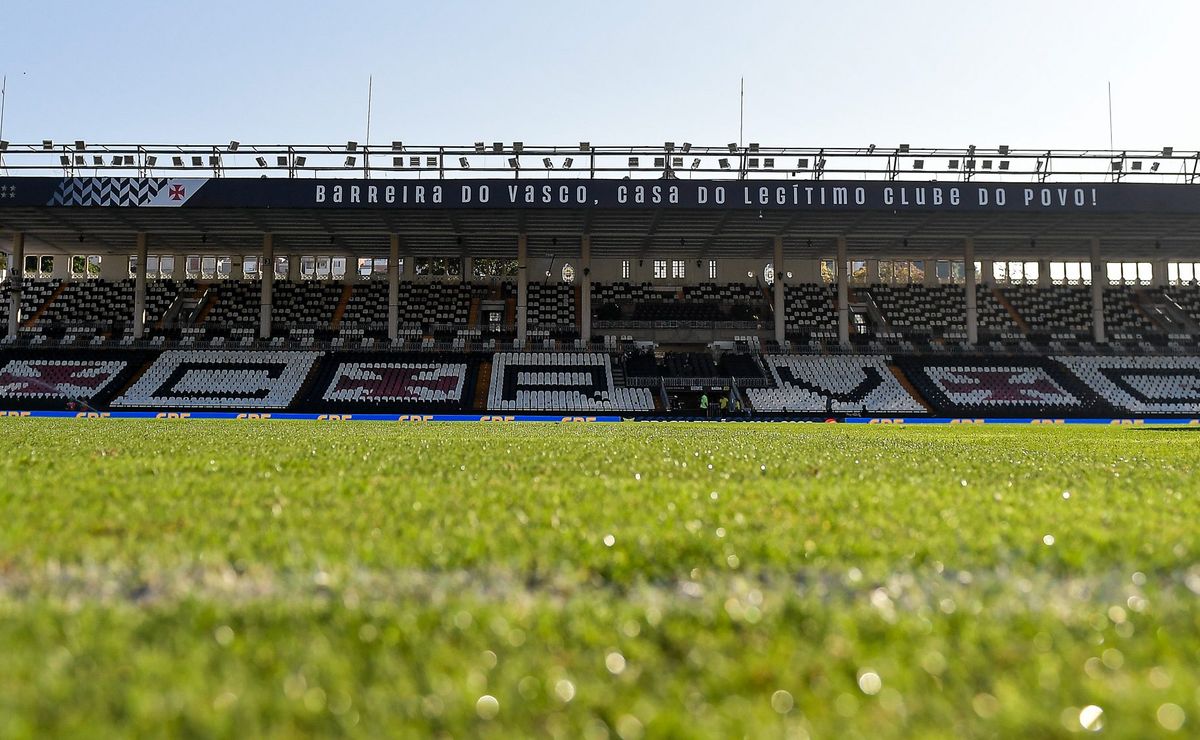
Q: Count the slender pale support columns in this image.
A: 10